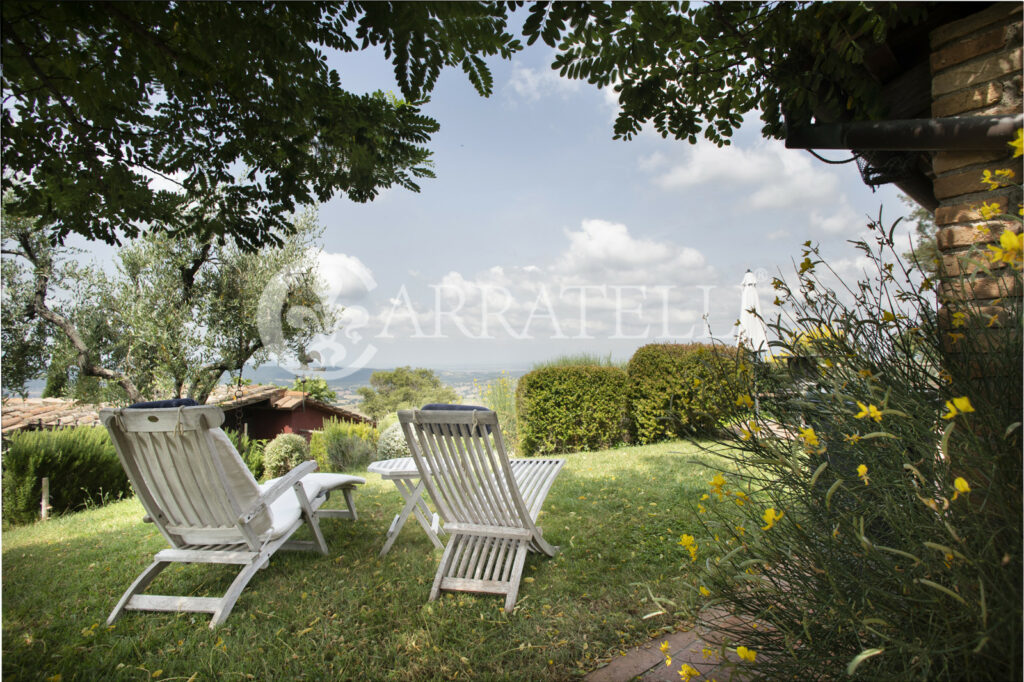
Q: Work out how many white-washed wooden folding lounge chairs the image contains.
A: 2